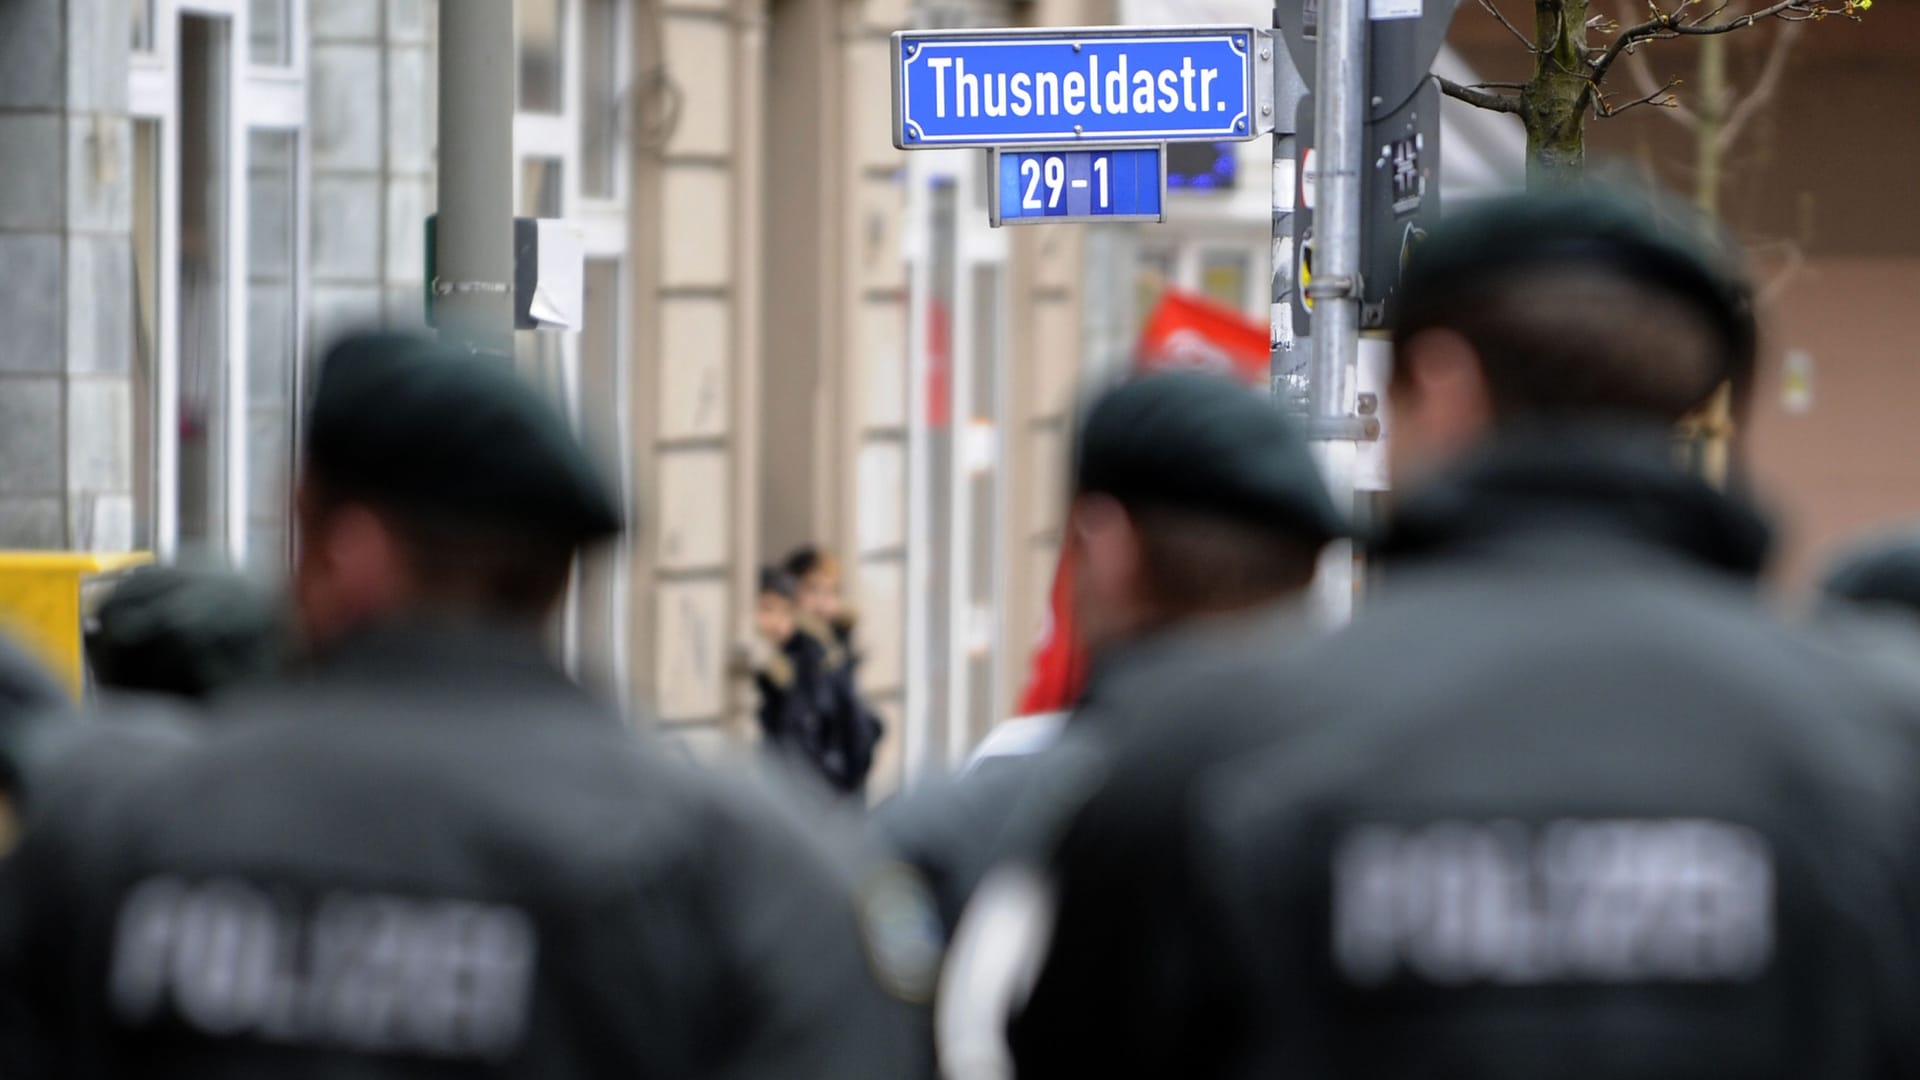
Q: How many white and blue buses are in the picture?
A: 0